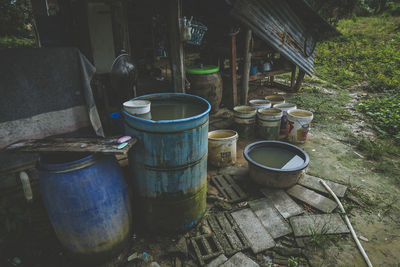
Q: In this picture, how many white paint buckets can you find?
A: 7